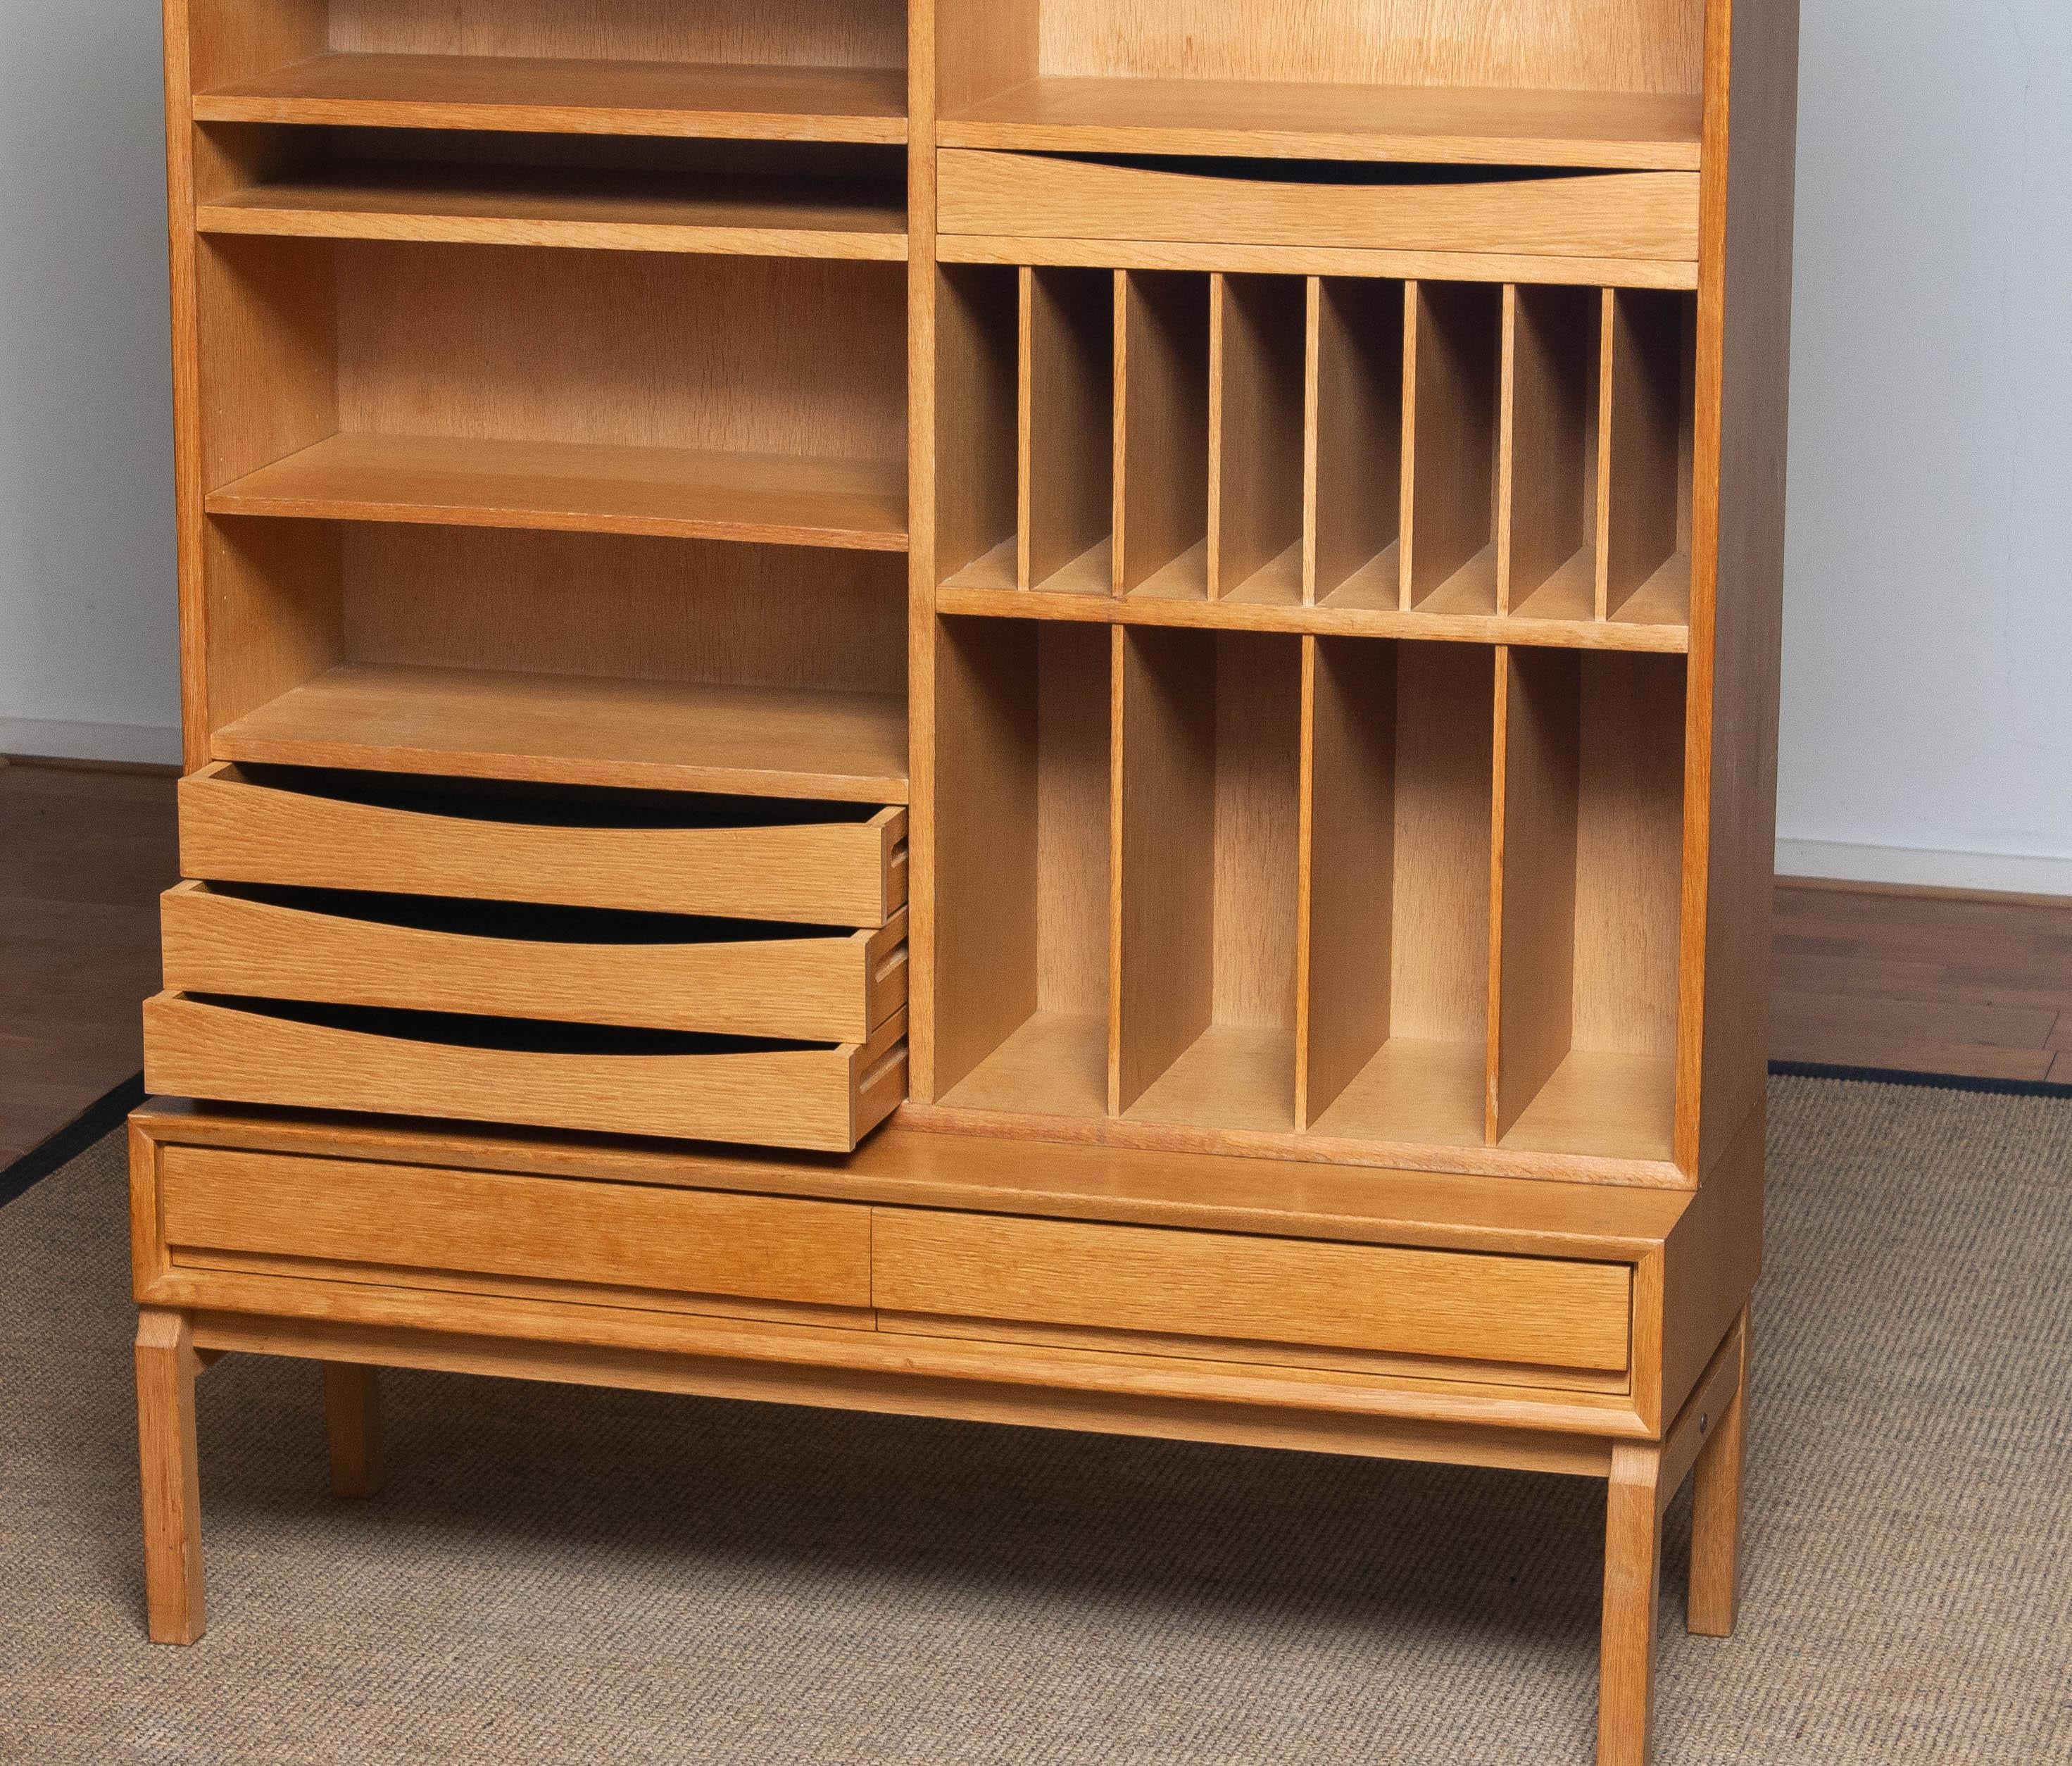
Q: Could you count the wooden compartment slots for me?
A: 12